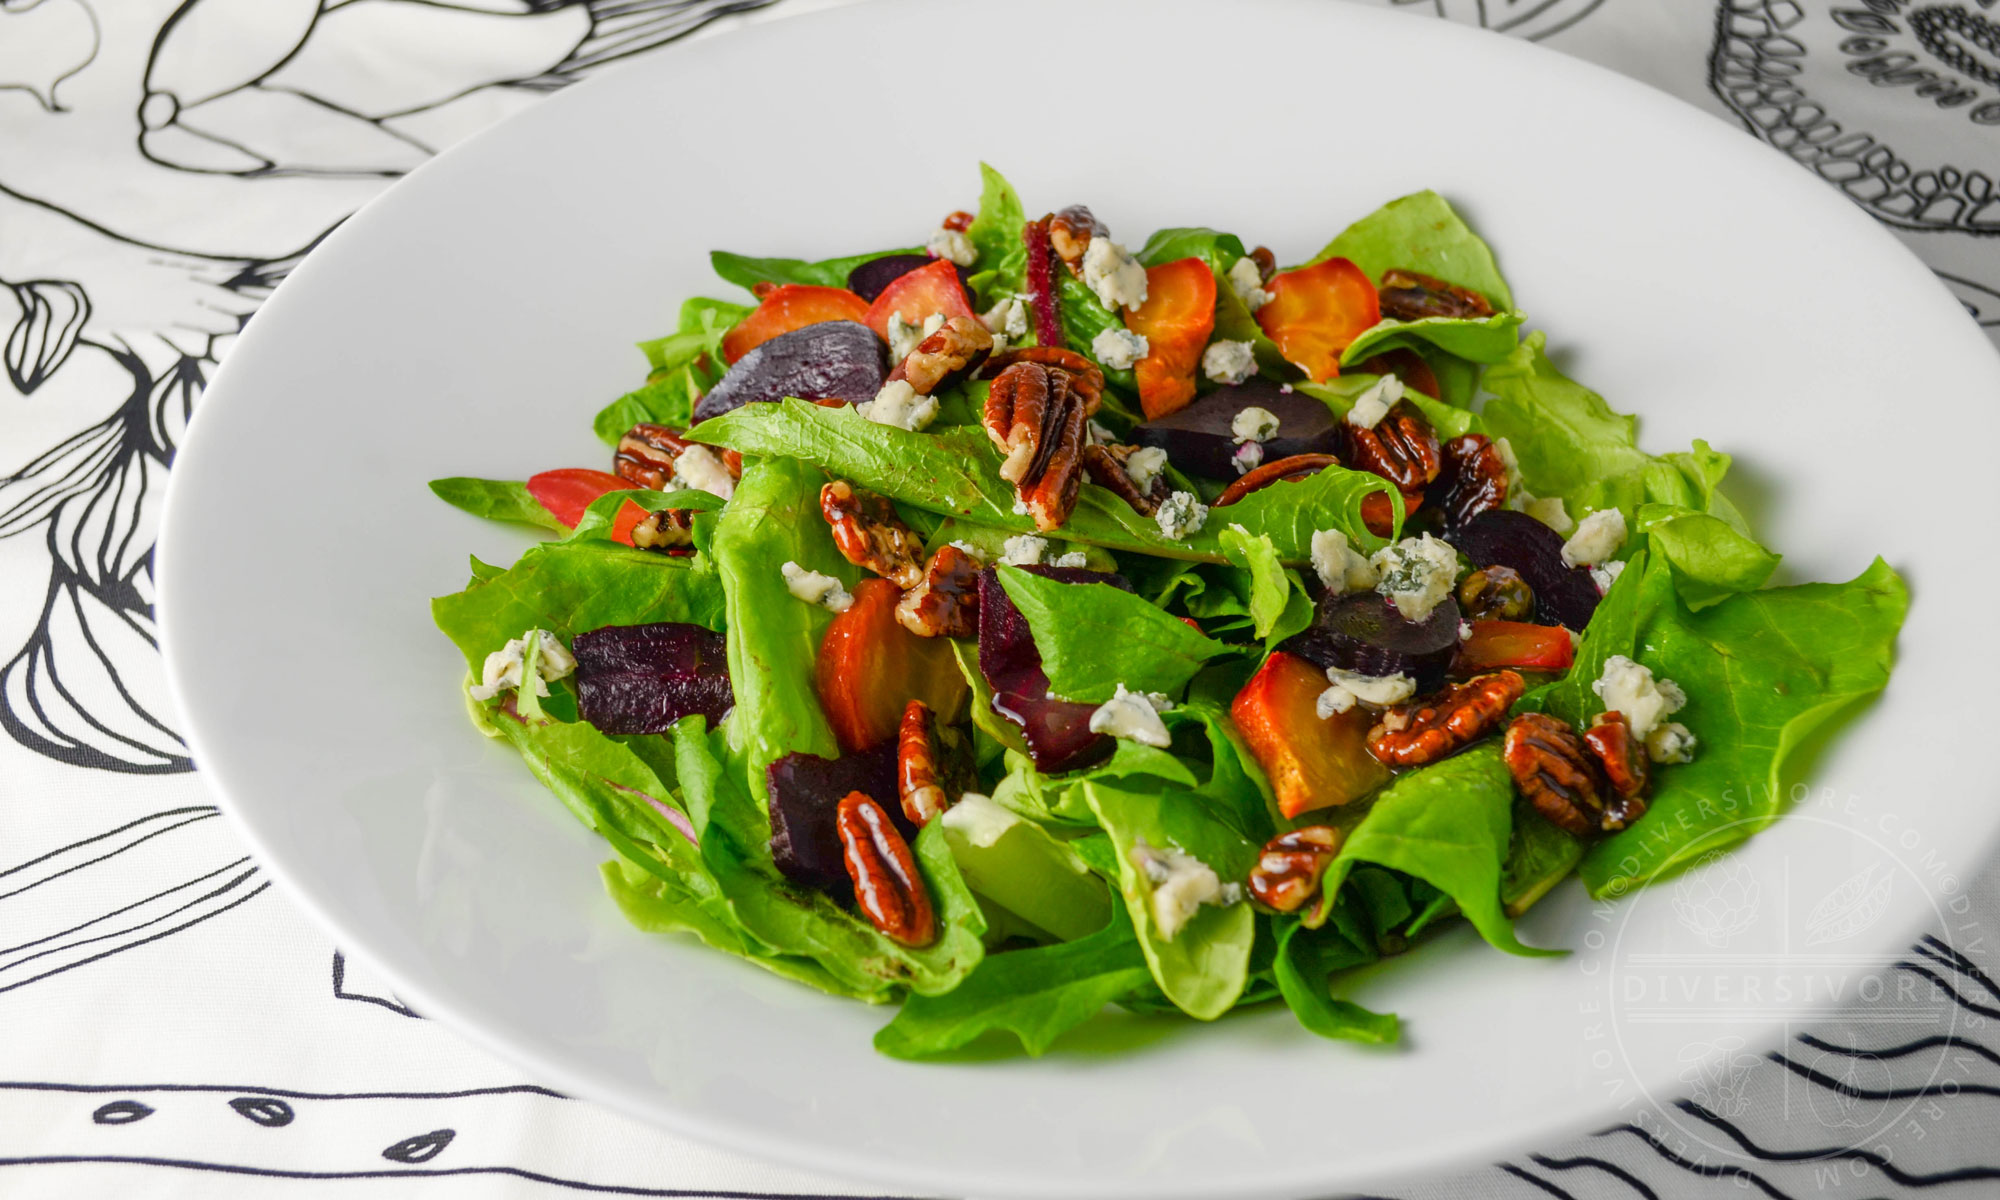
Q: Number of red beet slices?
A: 8